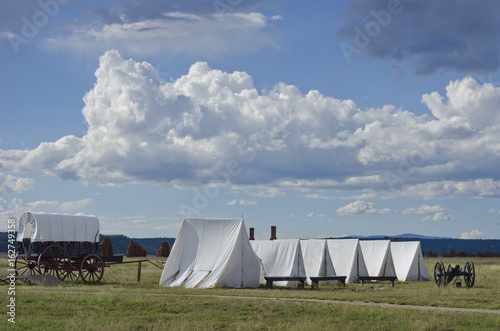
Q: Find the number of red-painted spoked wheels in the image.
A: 4